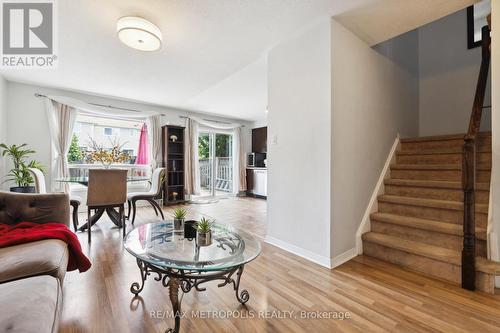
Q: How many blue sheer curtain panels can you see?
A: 0